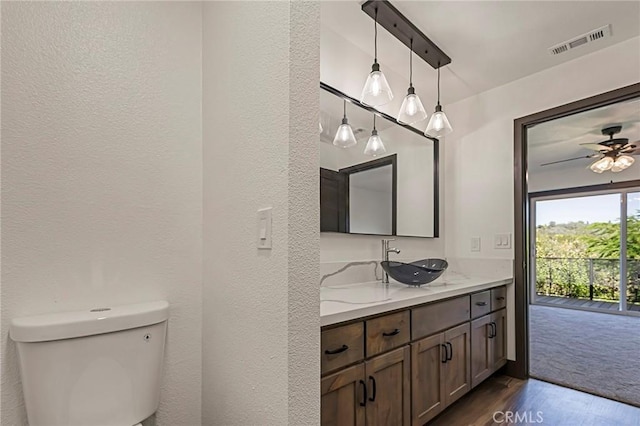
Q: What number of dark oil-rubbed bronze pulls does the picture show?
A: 10